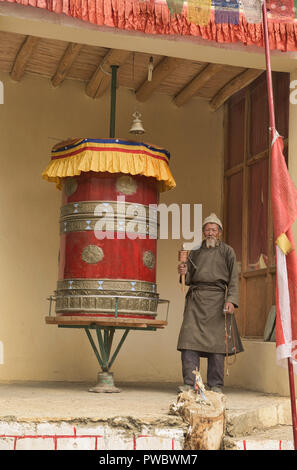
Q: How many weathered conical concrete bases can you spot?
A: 1